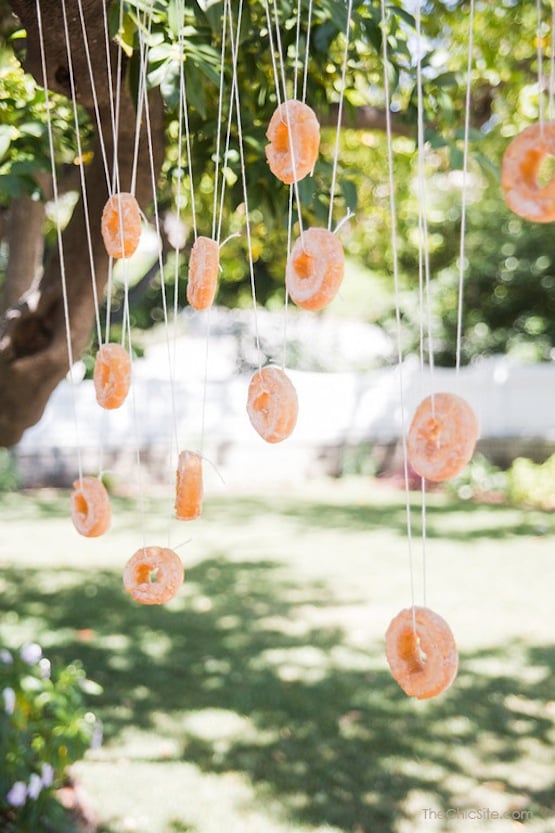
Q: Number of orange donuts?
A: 12